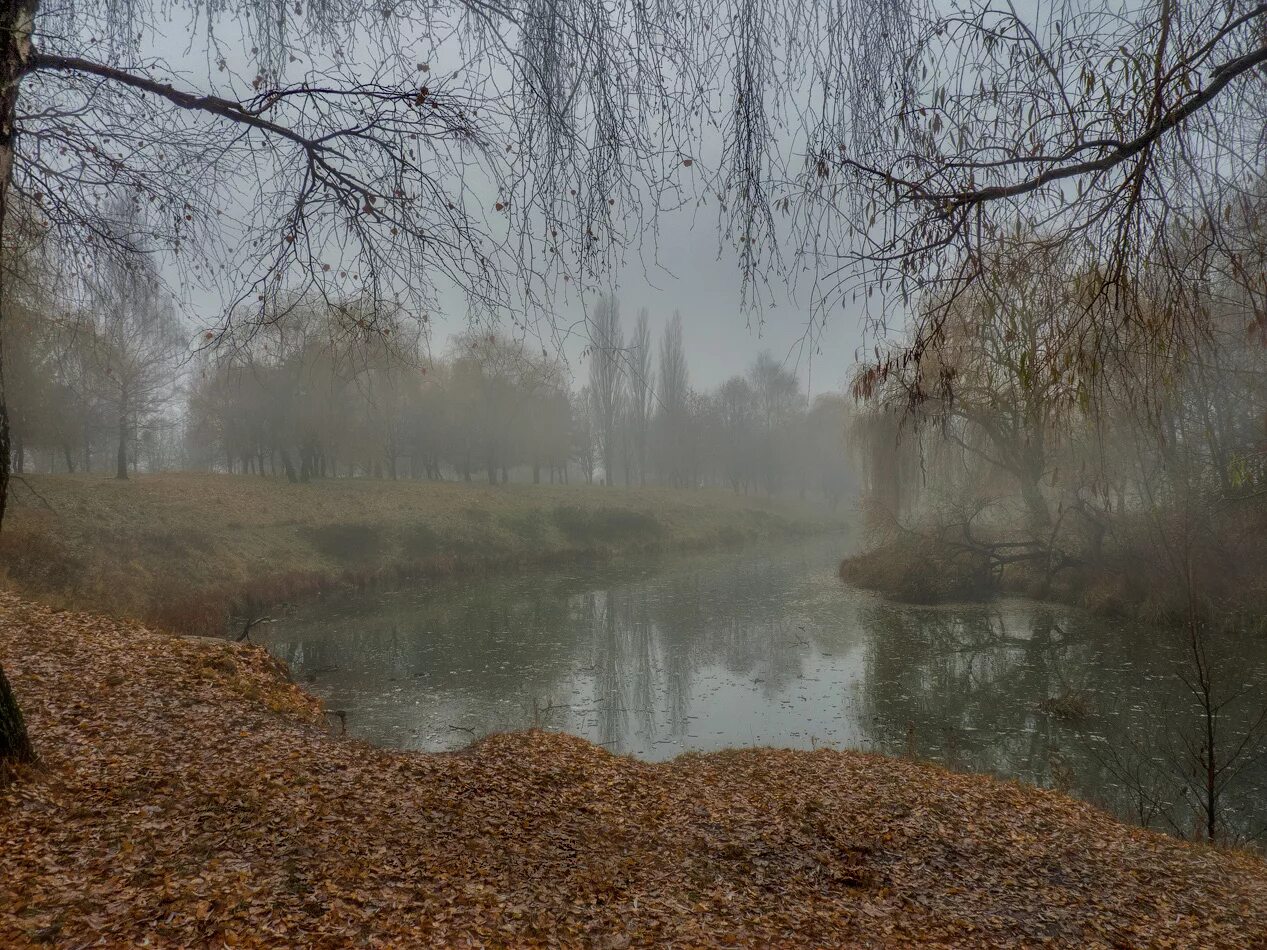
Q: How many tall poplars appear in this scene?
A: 3